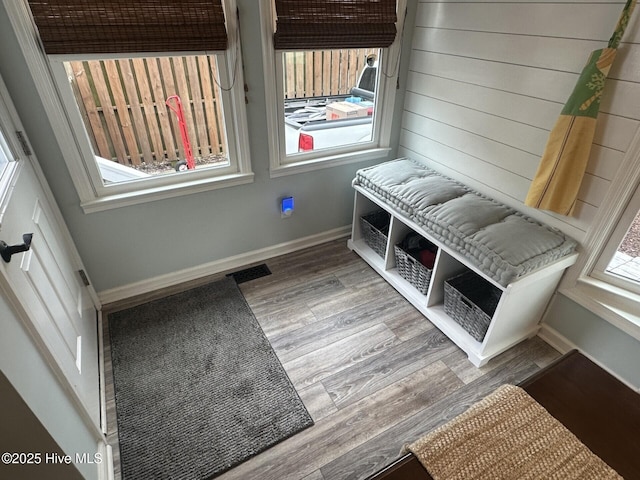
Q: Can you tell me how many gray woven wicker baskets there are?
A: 3